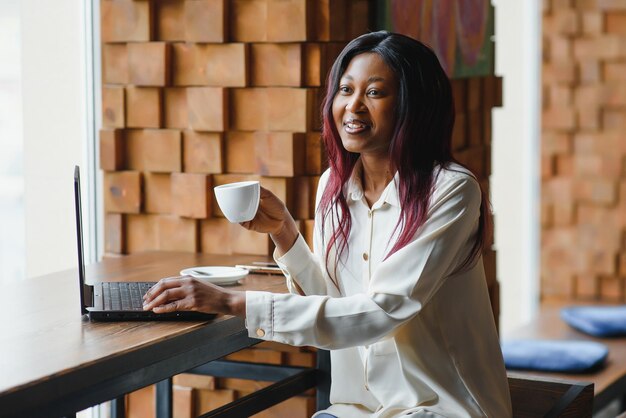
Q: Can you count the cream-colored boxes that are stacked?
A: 0